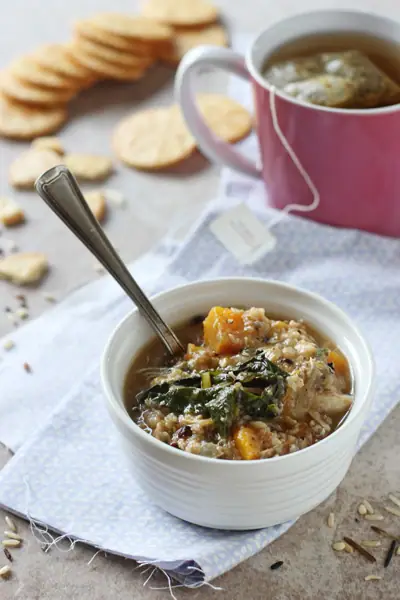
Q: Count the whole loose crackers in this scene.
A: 2